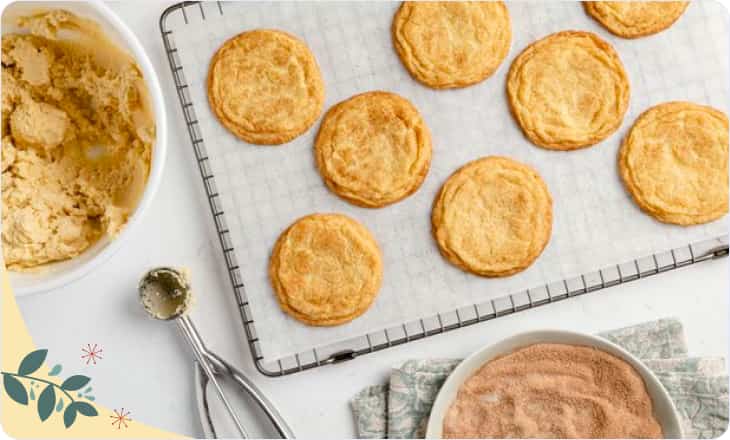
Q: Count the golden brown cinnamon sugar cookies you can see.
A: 8